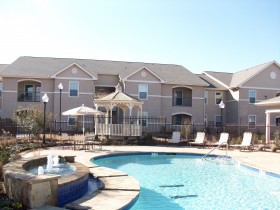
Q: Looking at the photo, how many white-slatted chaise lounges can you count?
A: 4